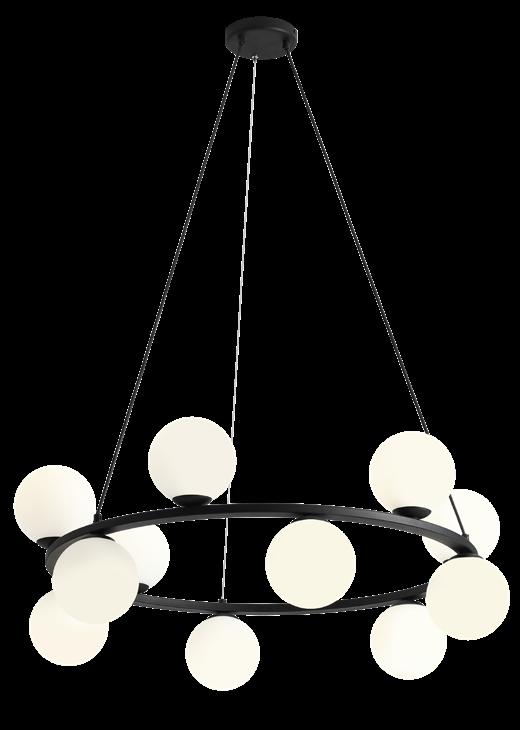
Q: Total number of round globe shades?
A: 11